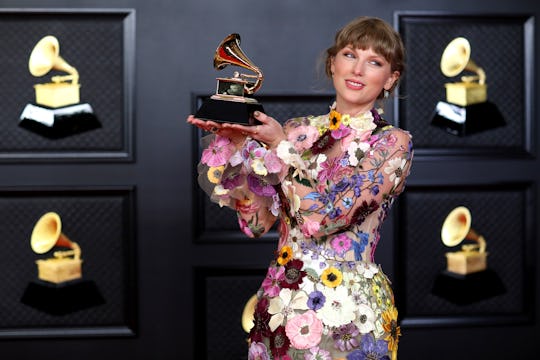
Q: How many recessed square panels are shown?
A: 6